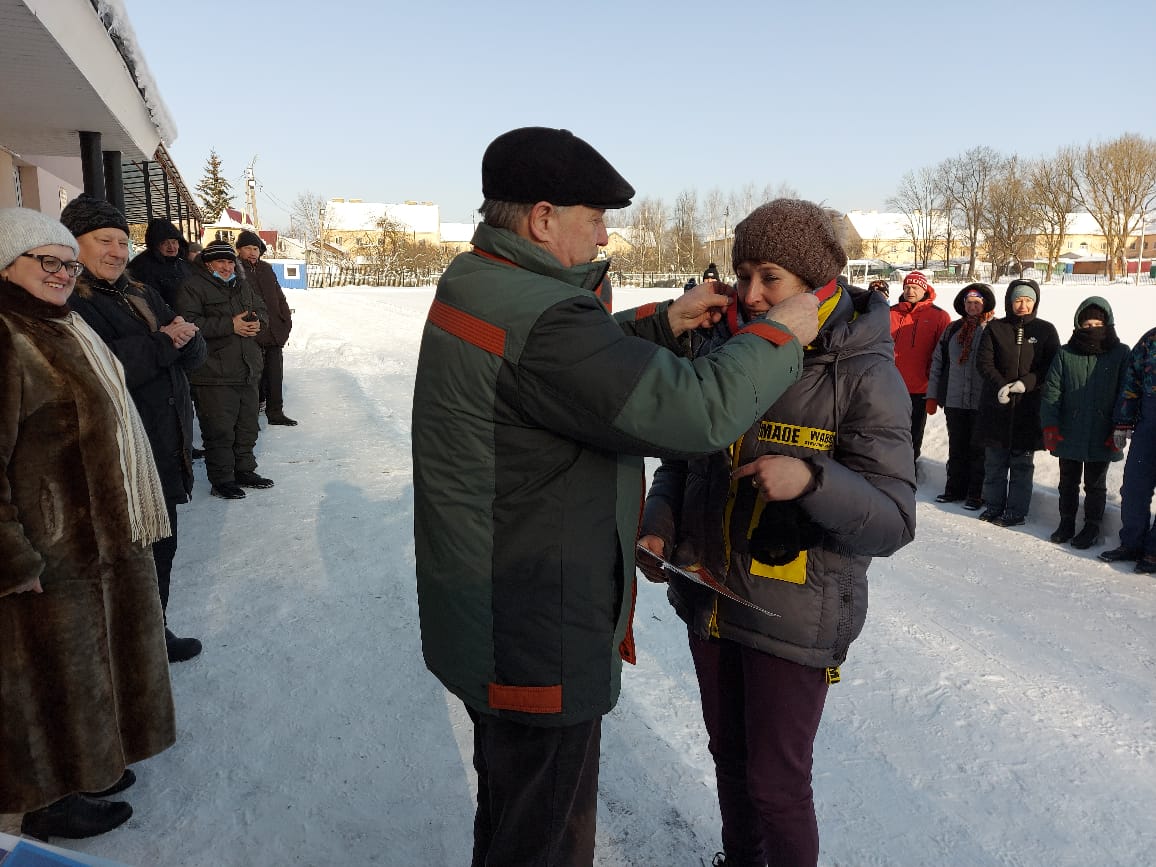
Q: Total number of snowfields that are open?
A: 1